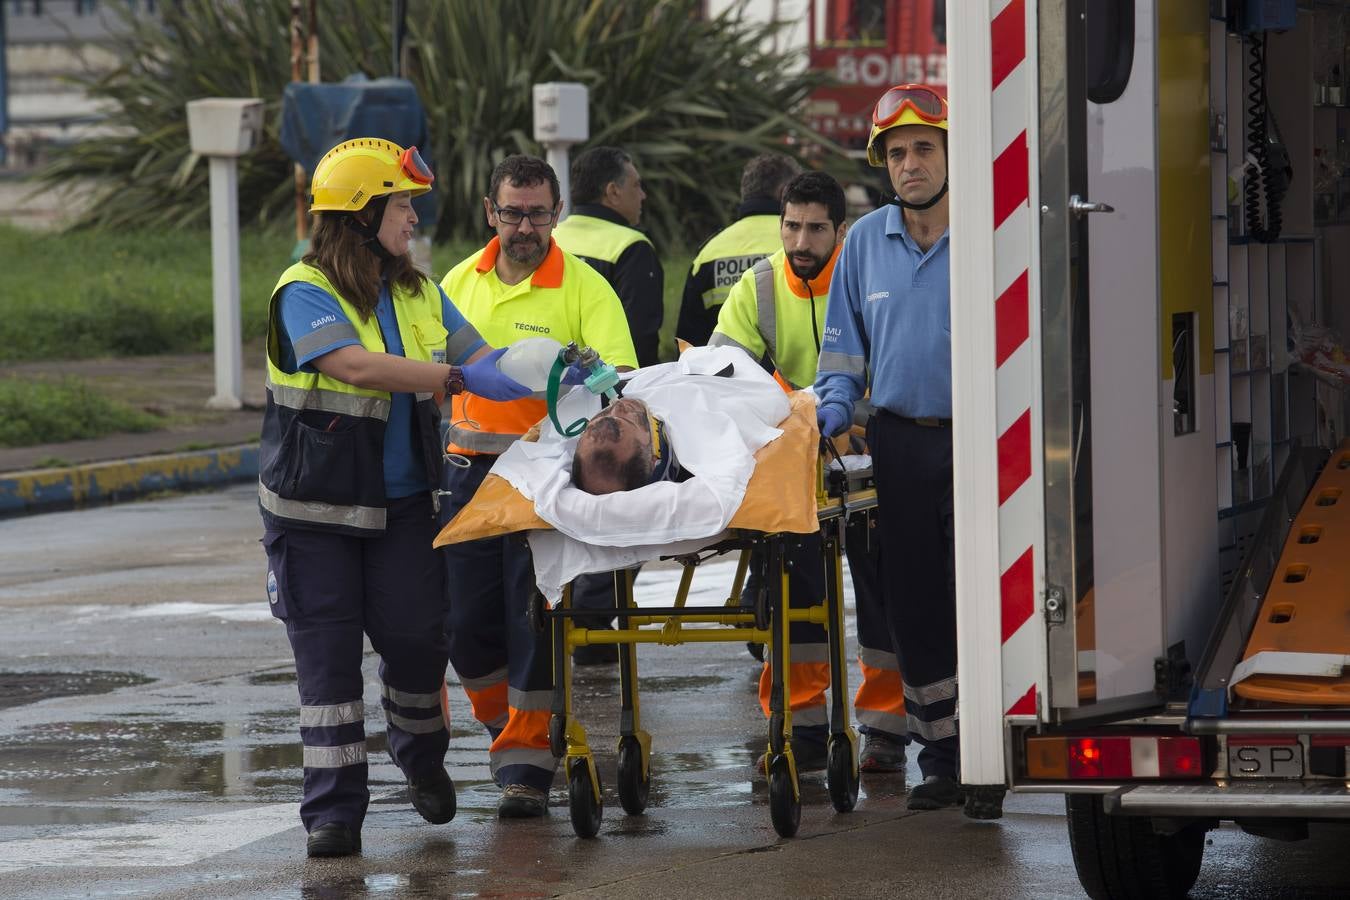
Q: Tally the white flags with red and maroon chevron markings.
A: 0